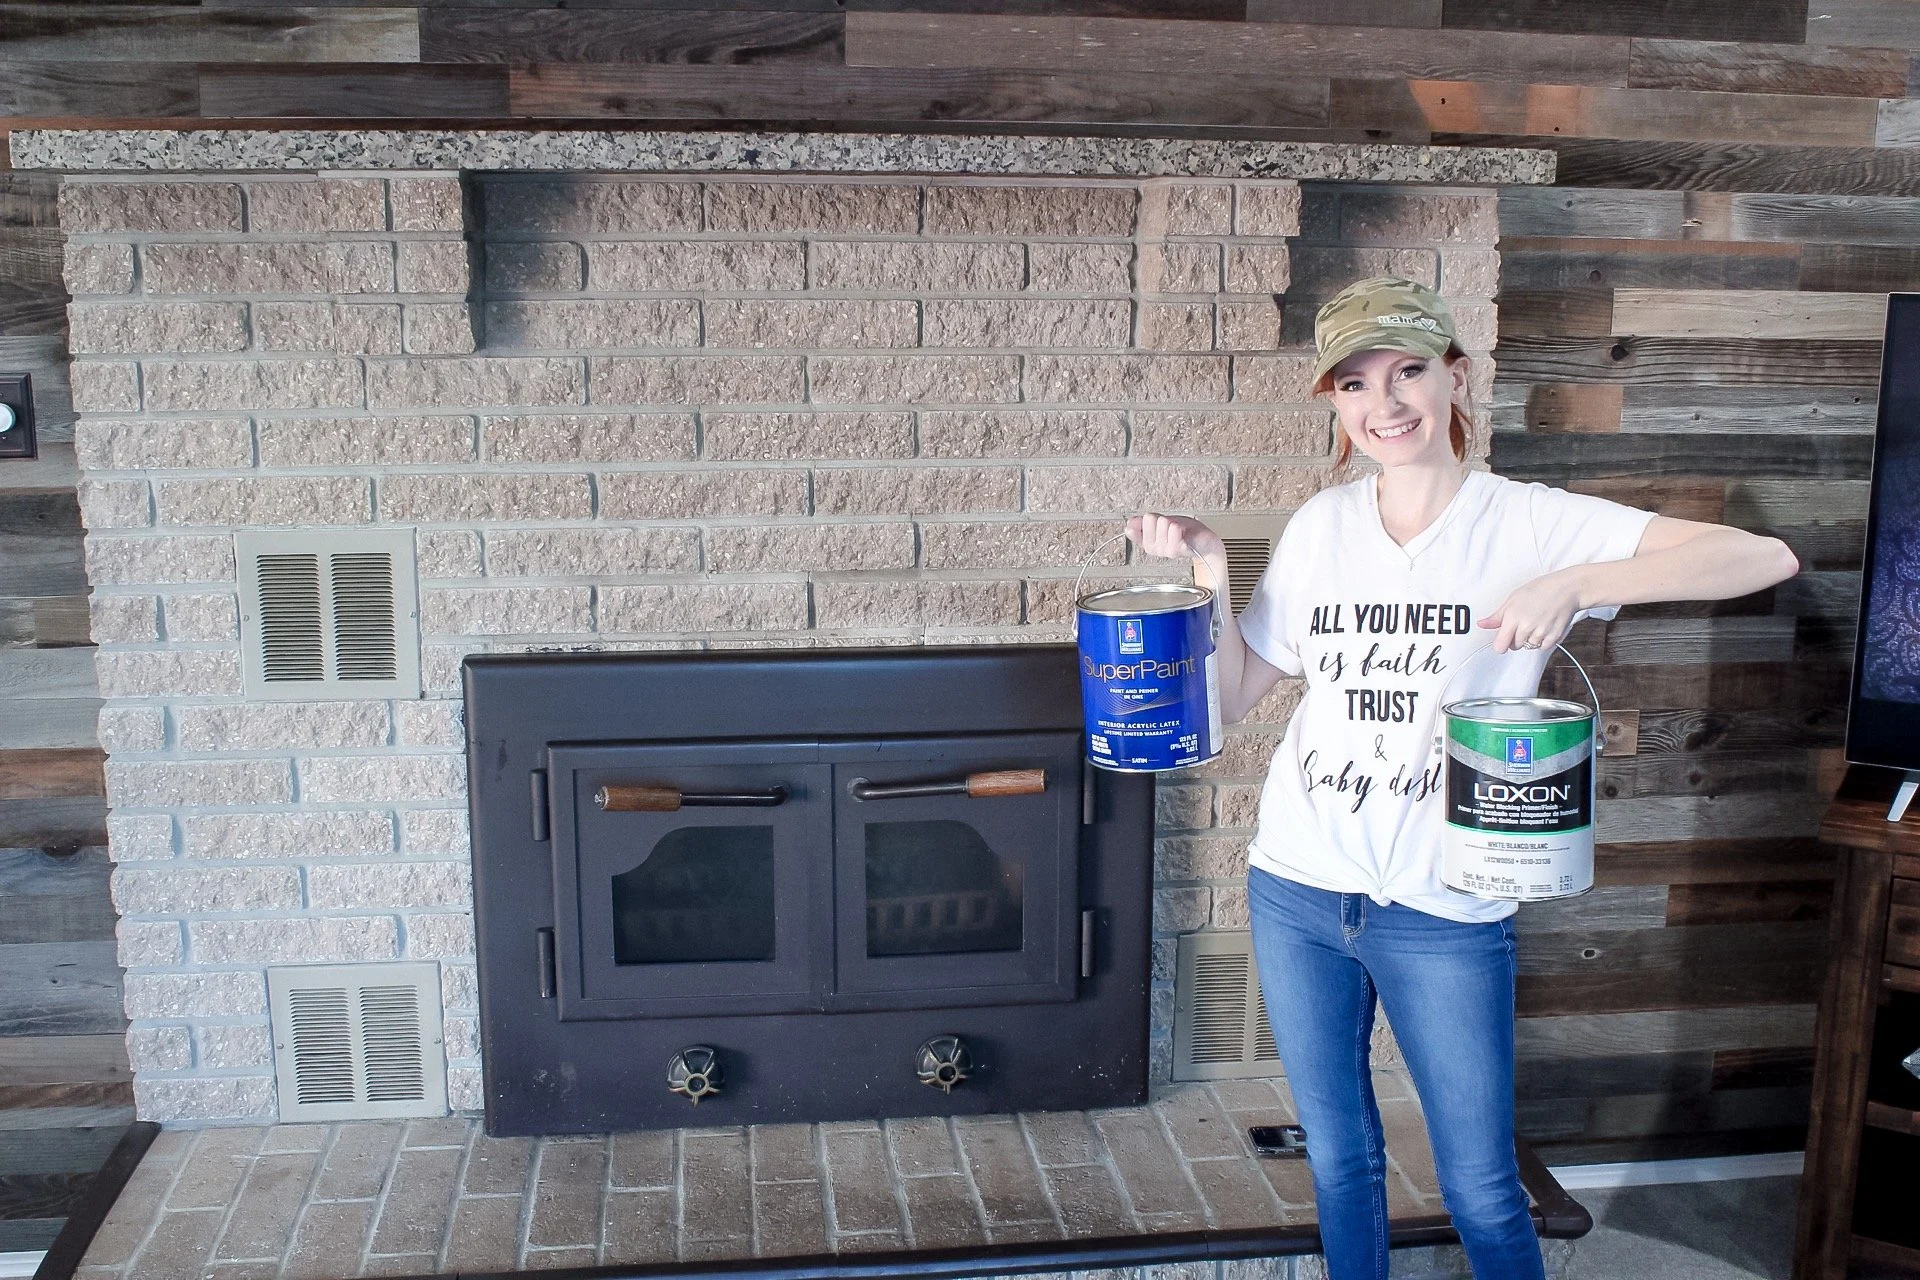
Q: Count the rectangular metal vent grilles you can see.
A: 4